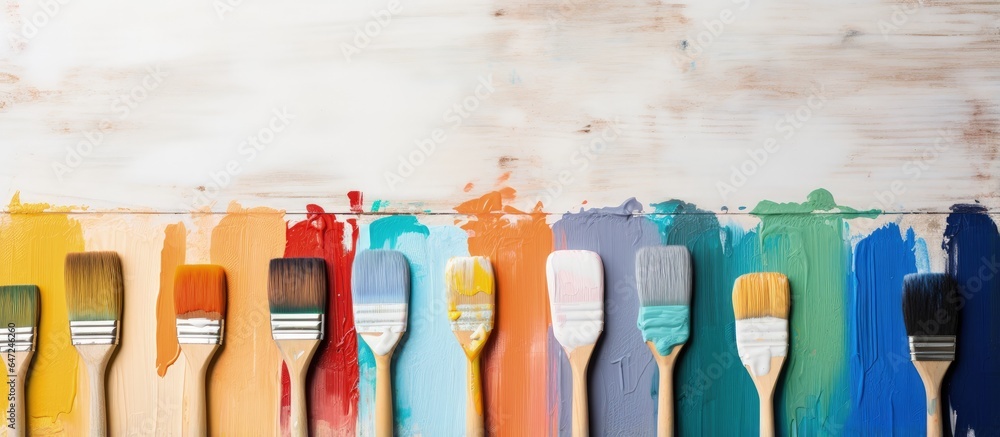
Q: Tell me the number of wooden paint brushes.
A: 10